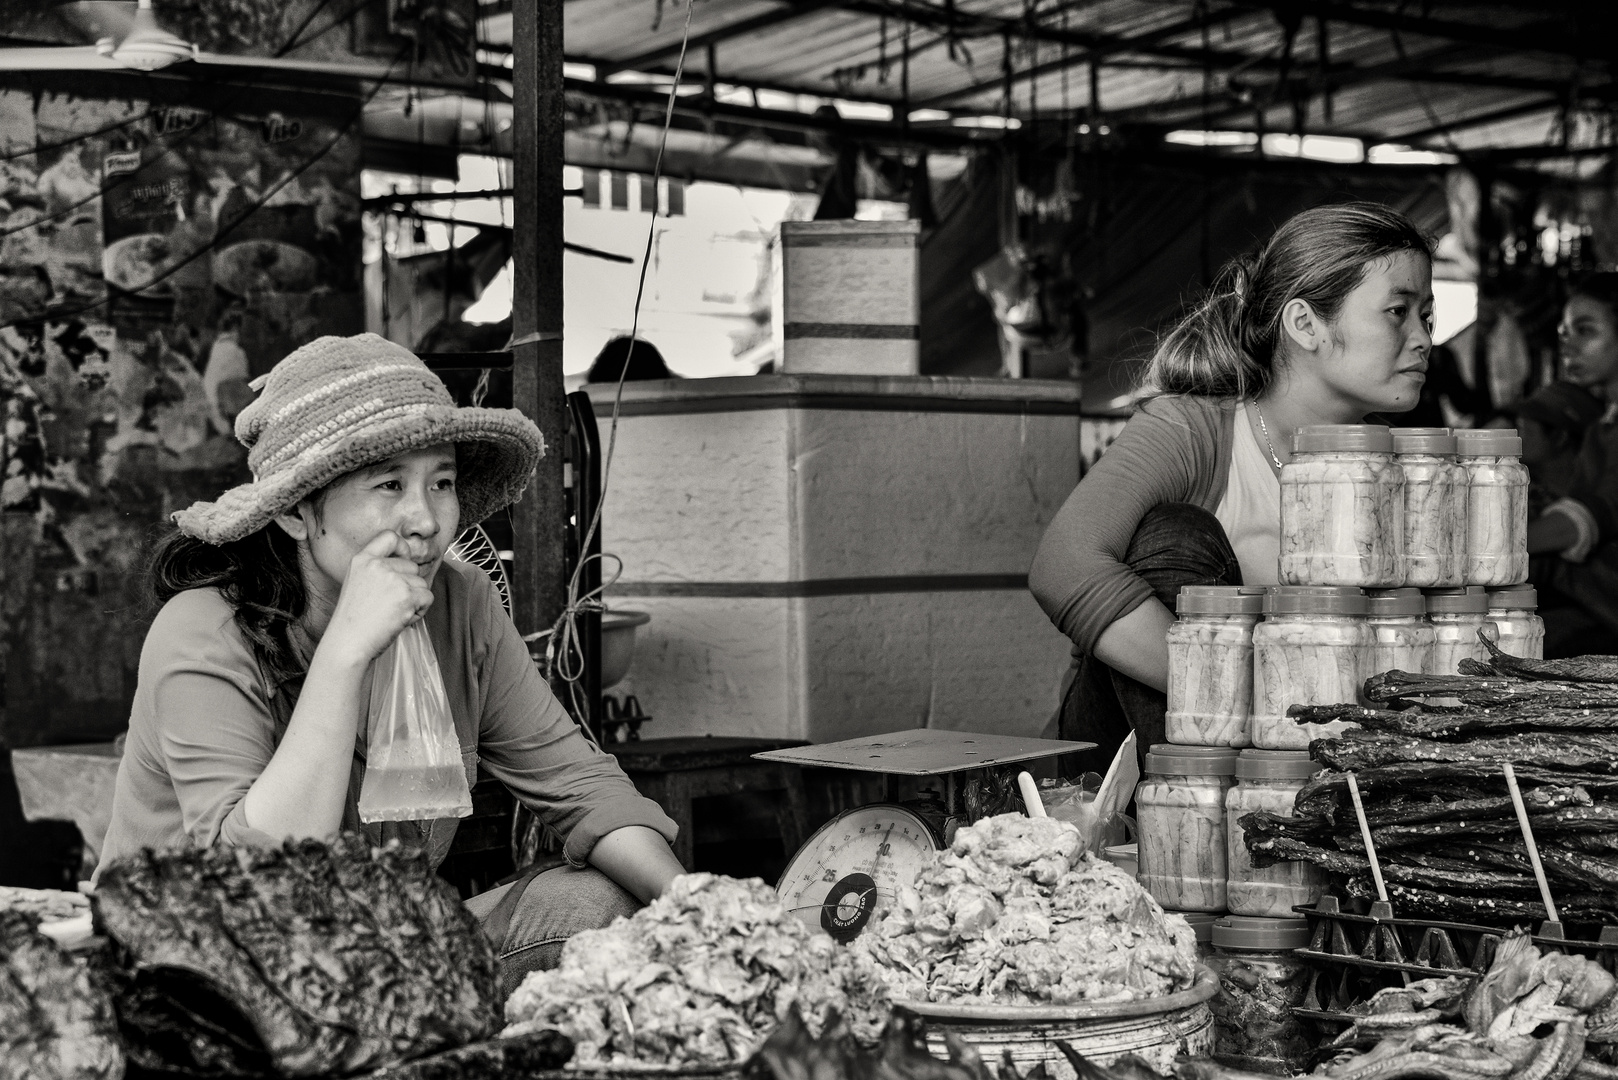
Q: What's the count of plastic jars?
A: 12